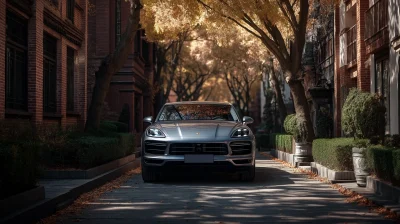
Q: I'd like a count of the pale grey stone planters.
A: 2